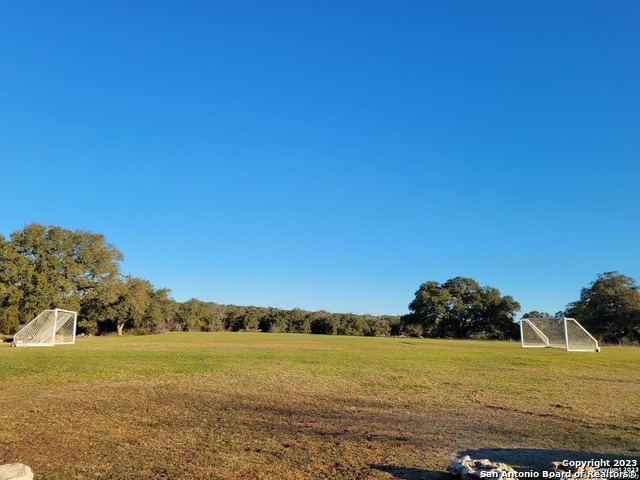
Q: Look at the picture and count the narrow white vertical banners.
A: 0